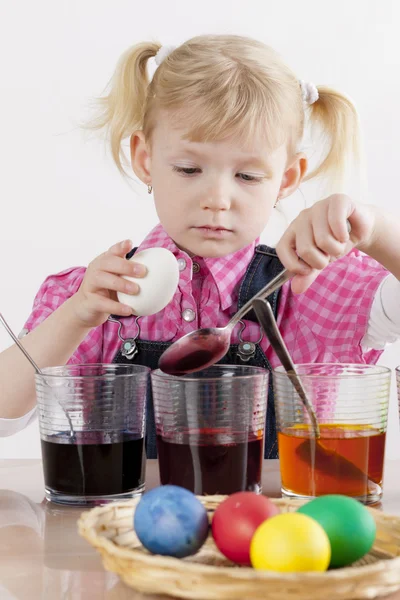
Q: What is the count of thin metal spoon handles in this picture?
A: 3